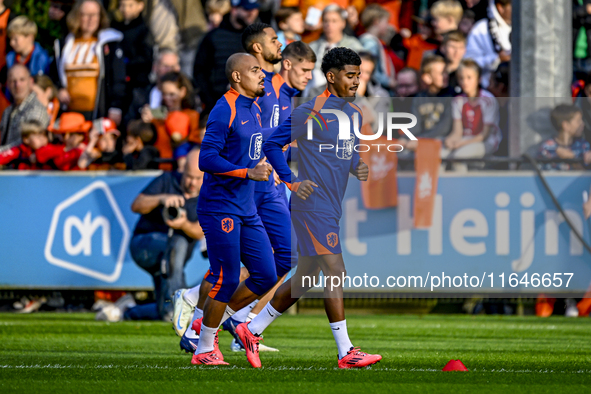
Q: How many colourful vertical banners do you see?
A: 2